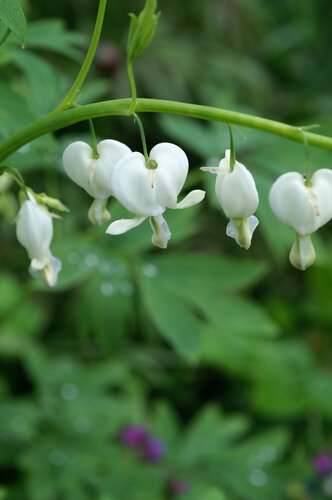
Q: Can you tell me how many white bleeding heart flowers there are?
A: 5